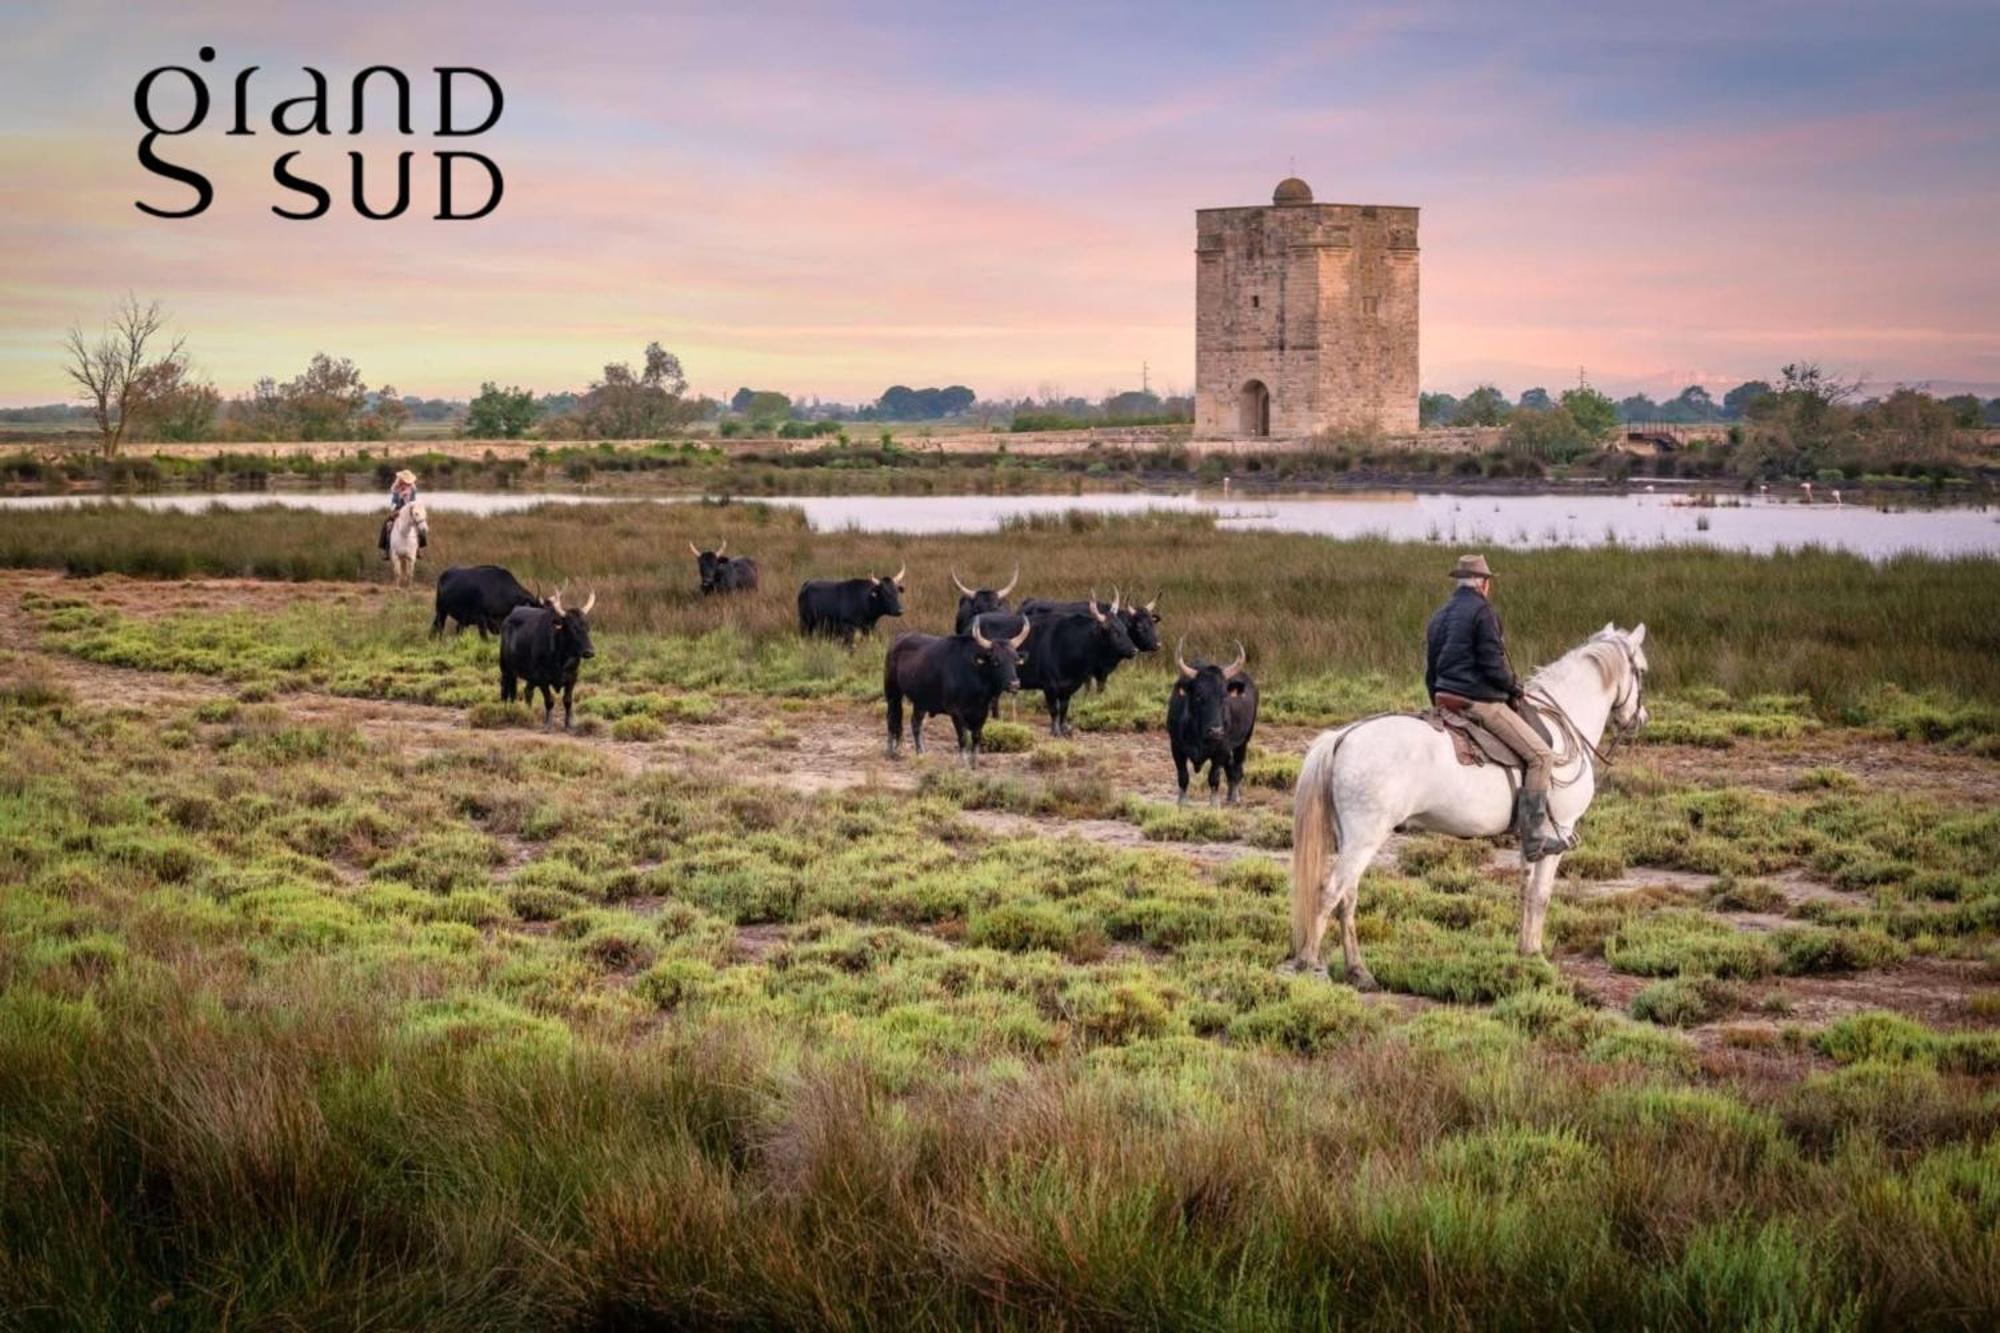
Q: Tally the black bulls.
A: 9